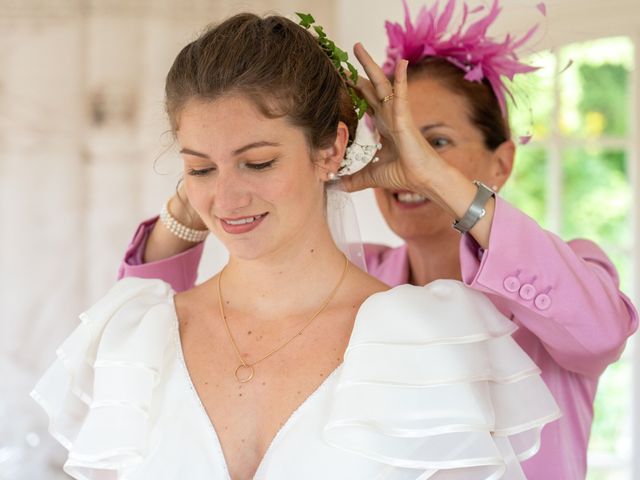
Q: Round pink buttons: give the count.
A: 3